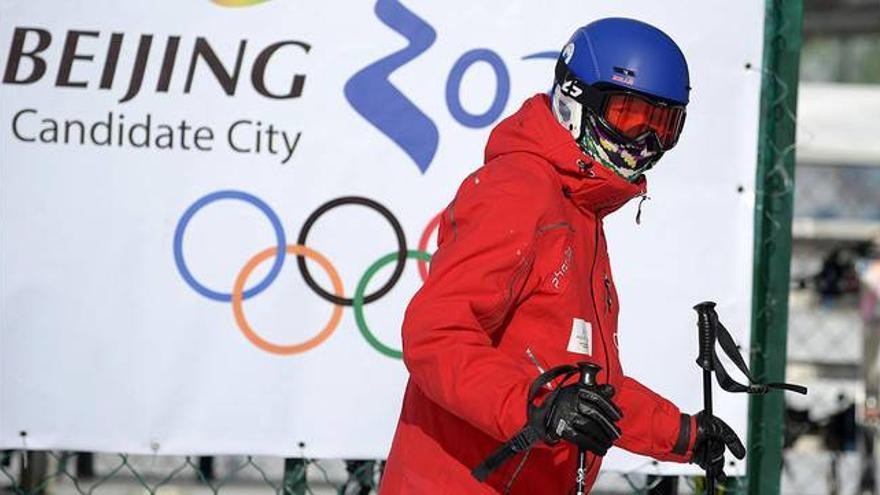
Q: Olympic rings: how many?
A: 5